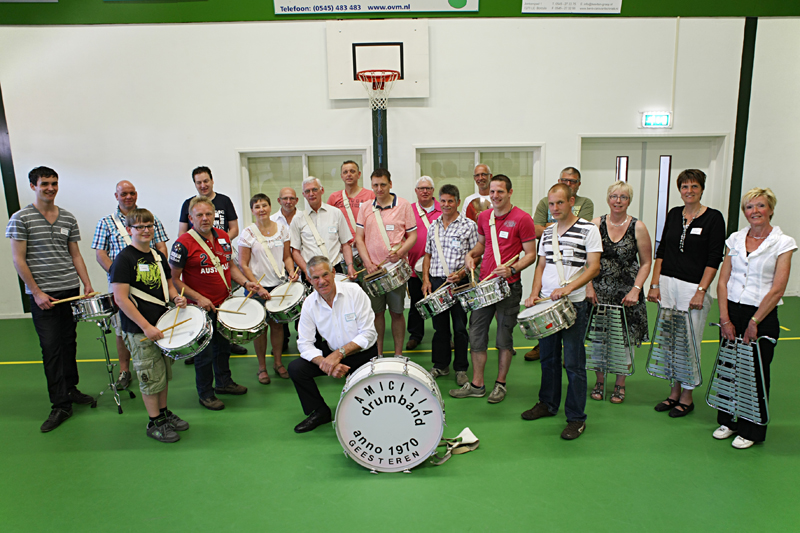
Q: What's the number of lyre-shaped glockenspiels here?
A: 3